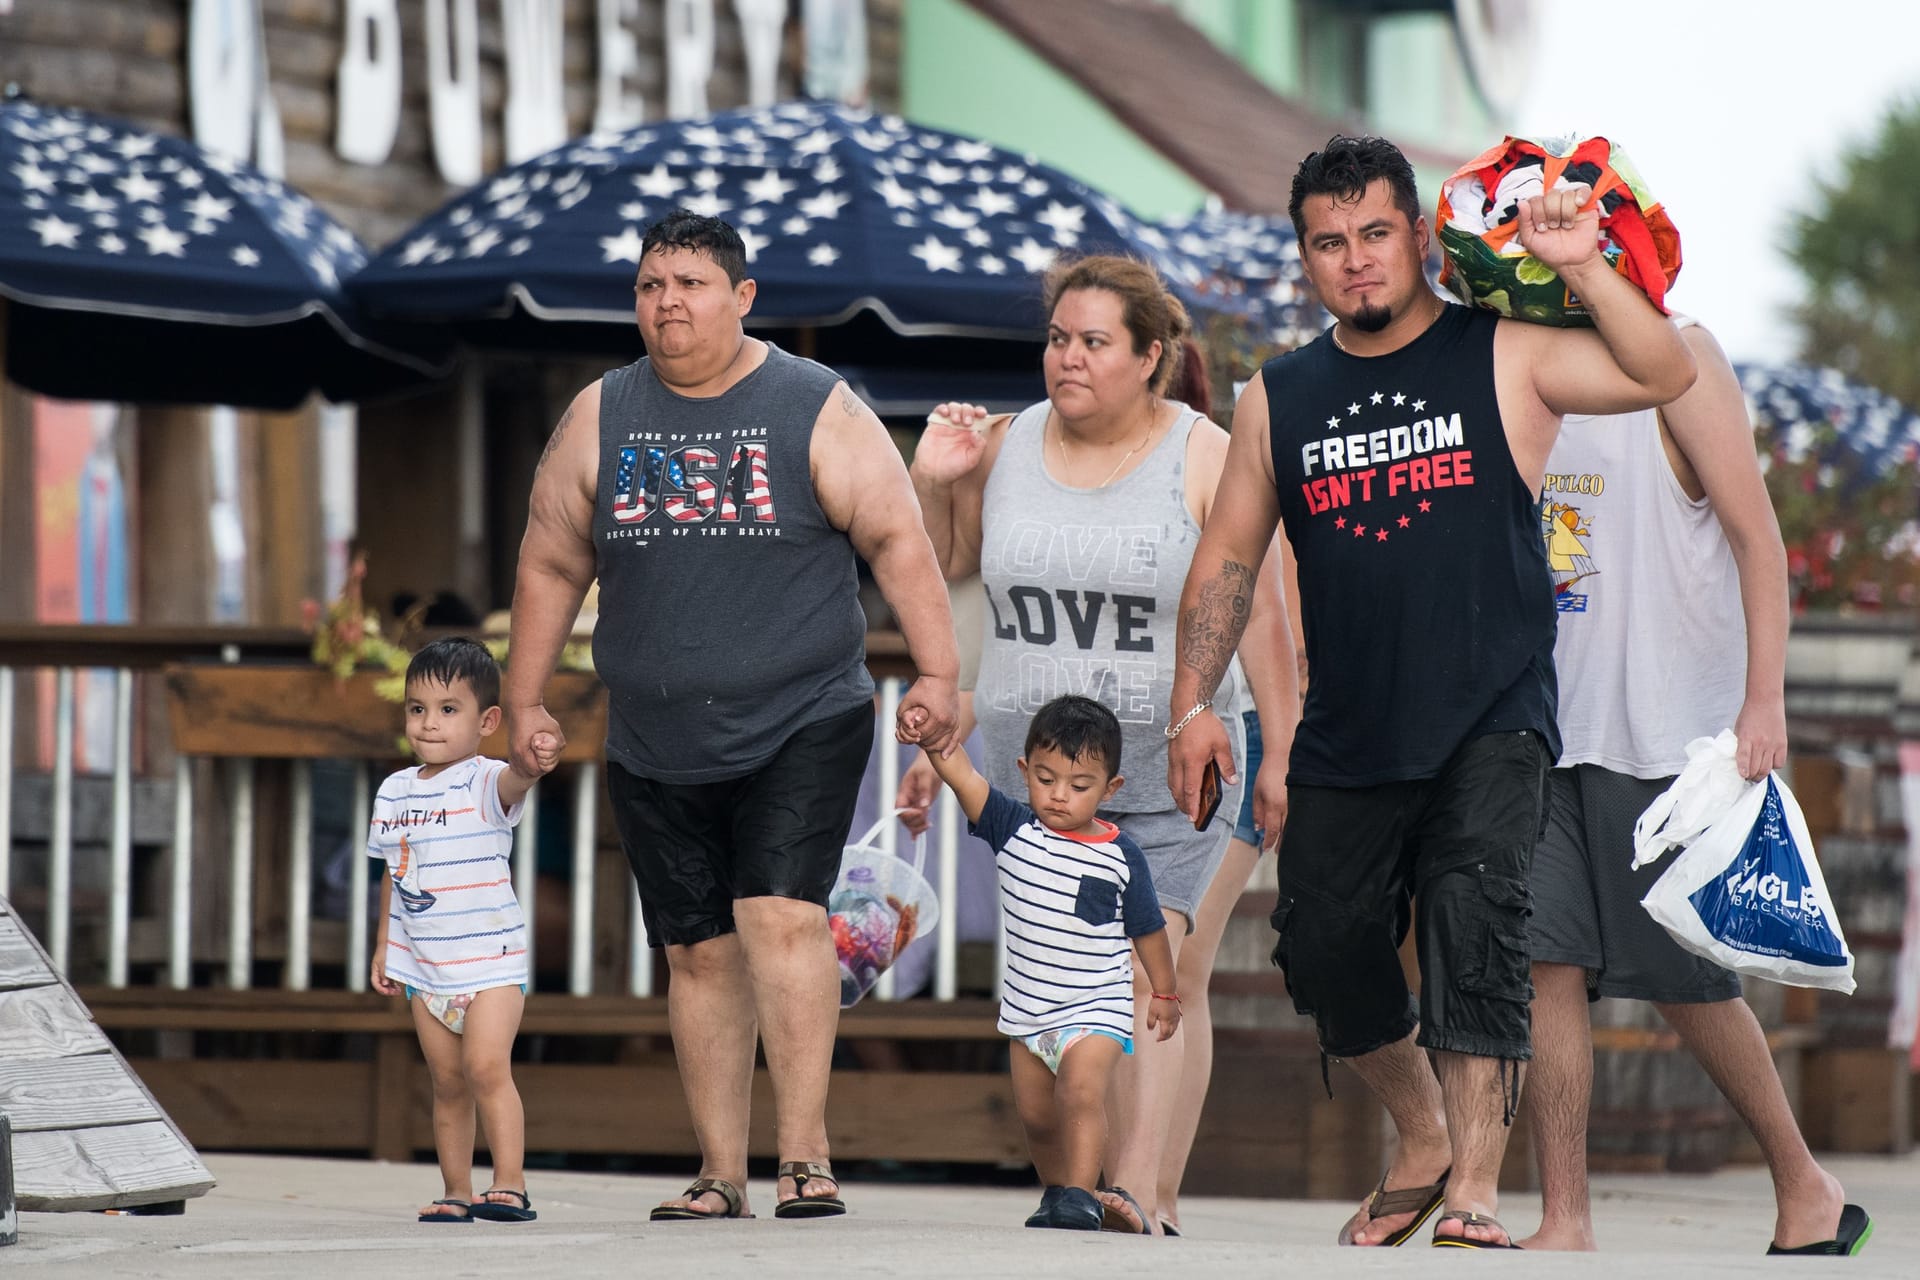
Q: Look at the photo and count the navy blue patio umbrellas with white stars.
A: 4